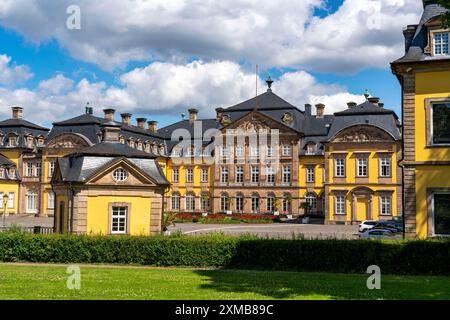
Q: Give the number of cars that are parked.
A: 3